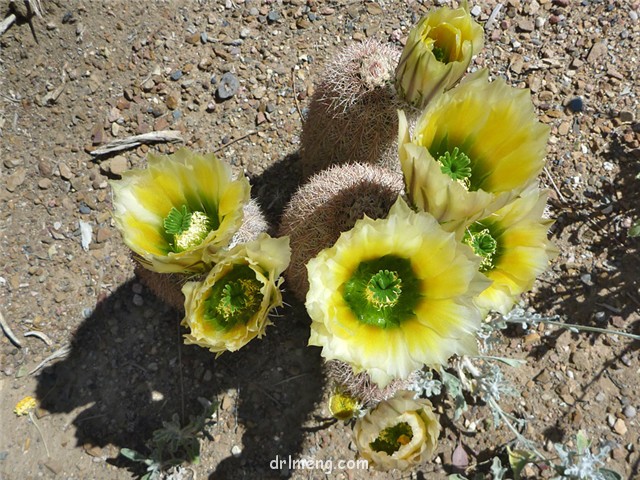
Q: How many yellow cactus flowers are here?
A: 7